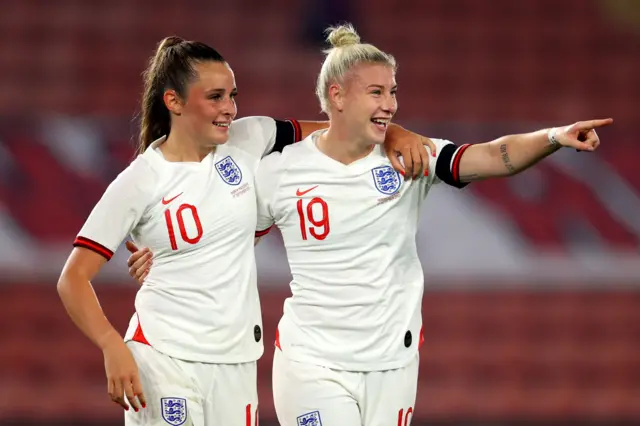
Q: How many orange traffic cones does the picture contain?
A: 0